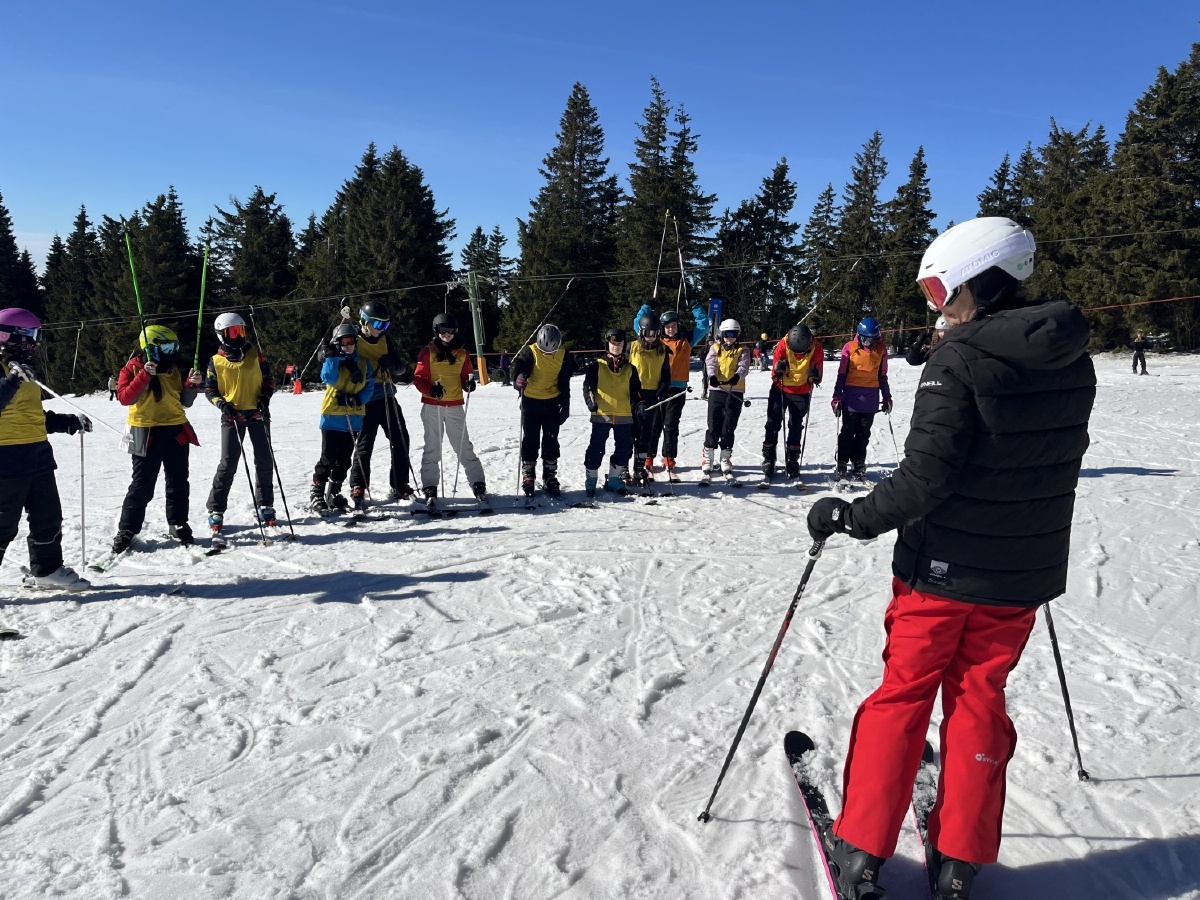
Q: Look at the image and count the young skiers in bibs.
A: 13